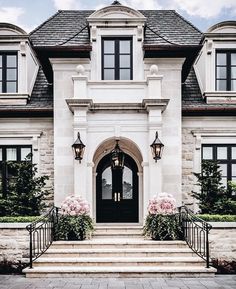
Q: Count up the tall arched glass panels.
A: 2